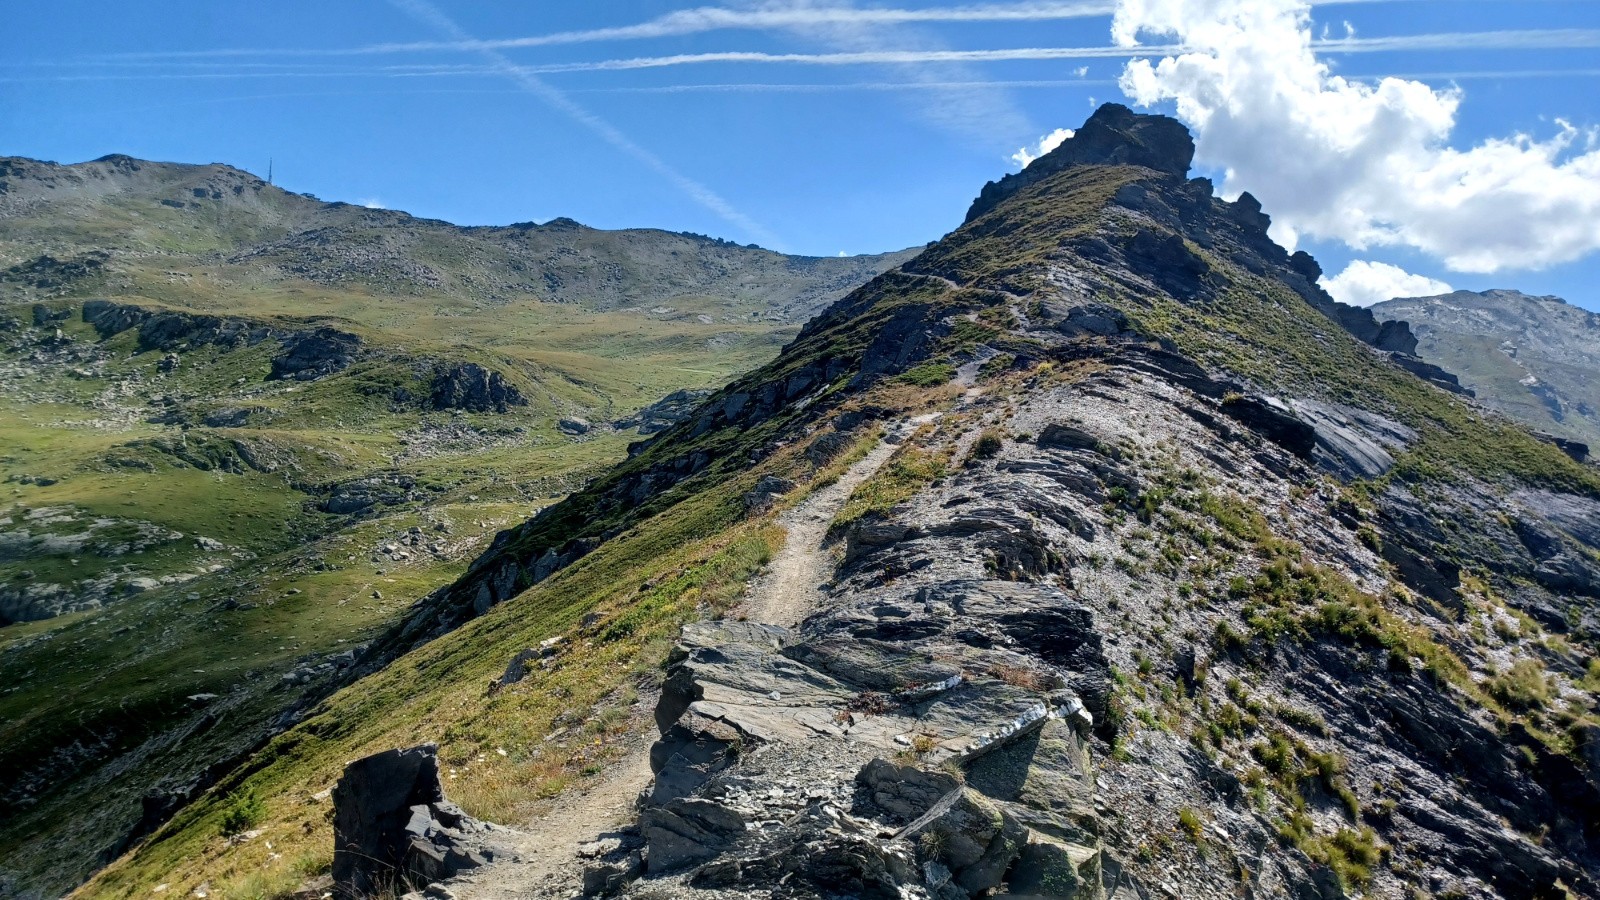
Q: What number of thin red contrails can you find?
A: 0